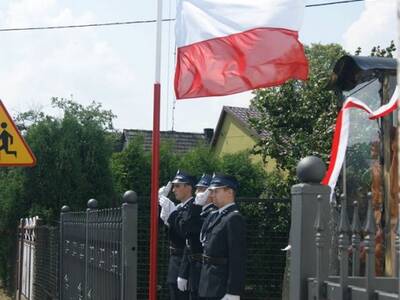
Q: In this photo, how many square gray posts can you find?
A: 4